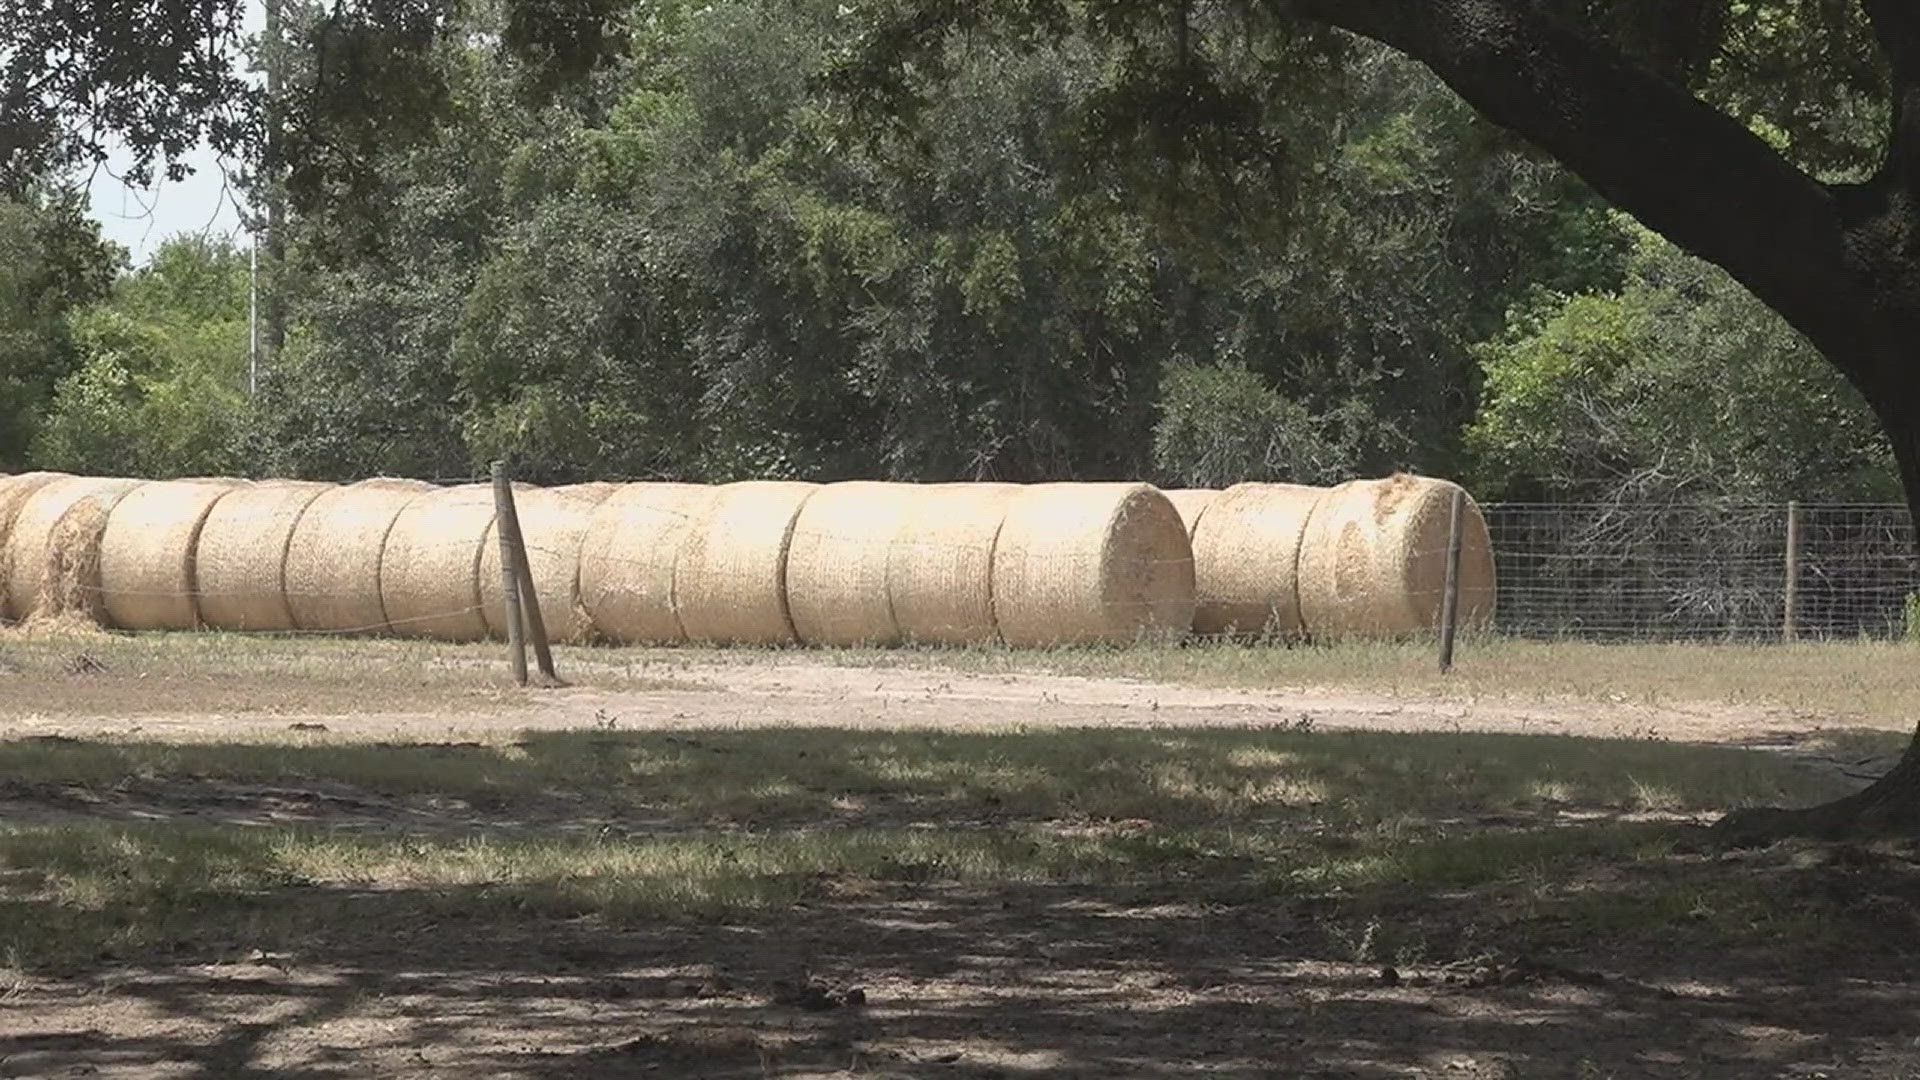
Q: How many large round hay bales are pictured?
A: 15